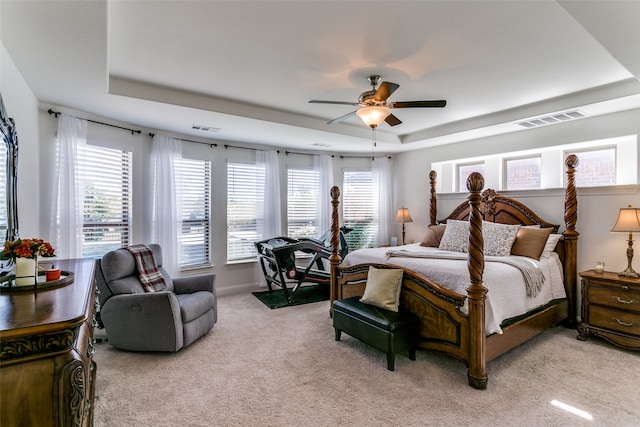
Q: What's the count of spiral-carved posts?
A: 4